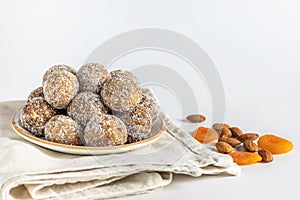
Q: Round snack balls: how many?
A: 10